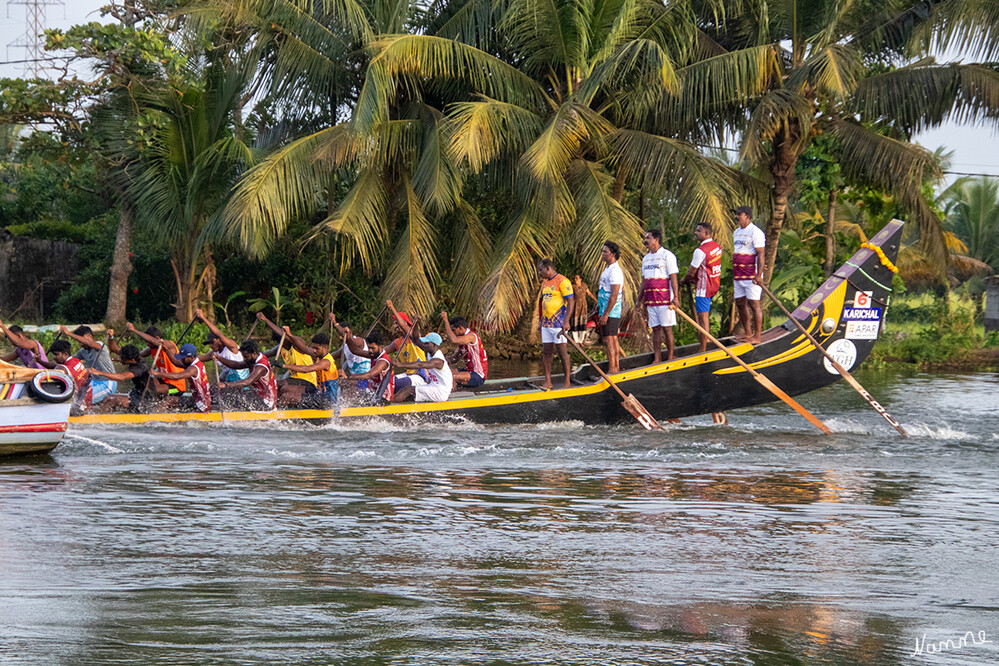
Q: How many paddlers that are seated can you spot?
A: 15